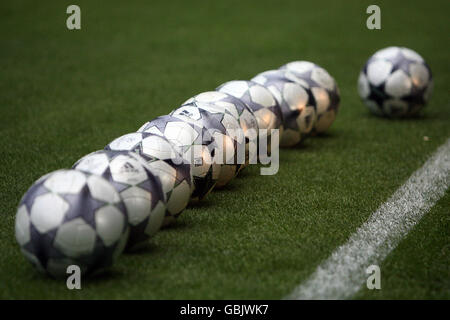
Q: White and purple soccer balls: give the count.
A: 10